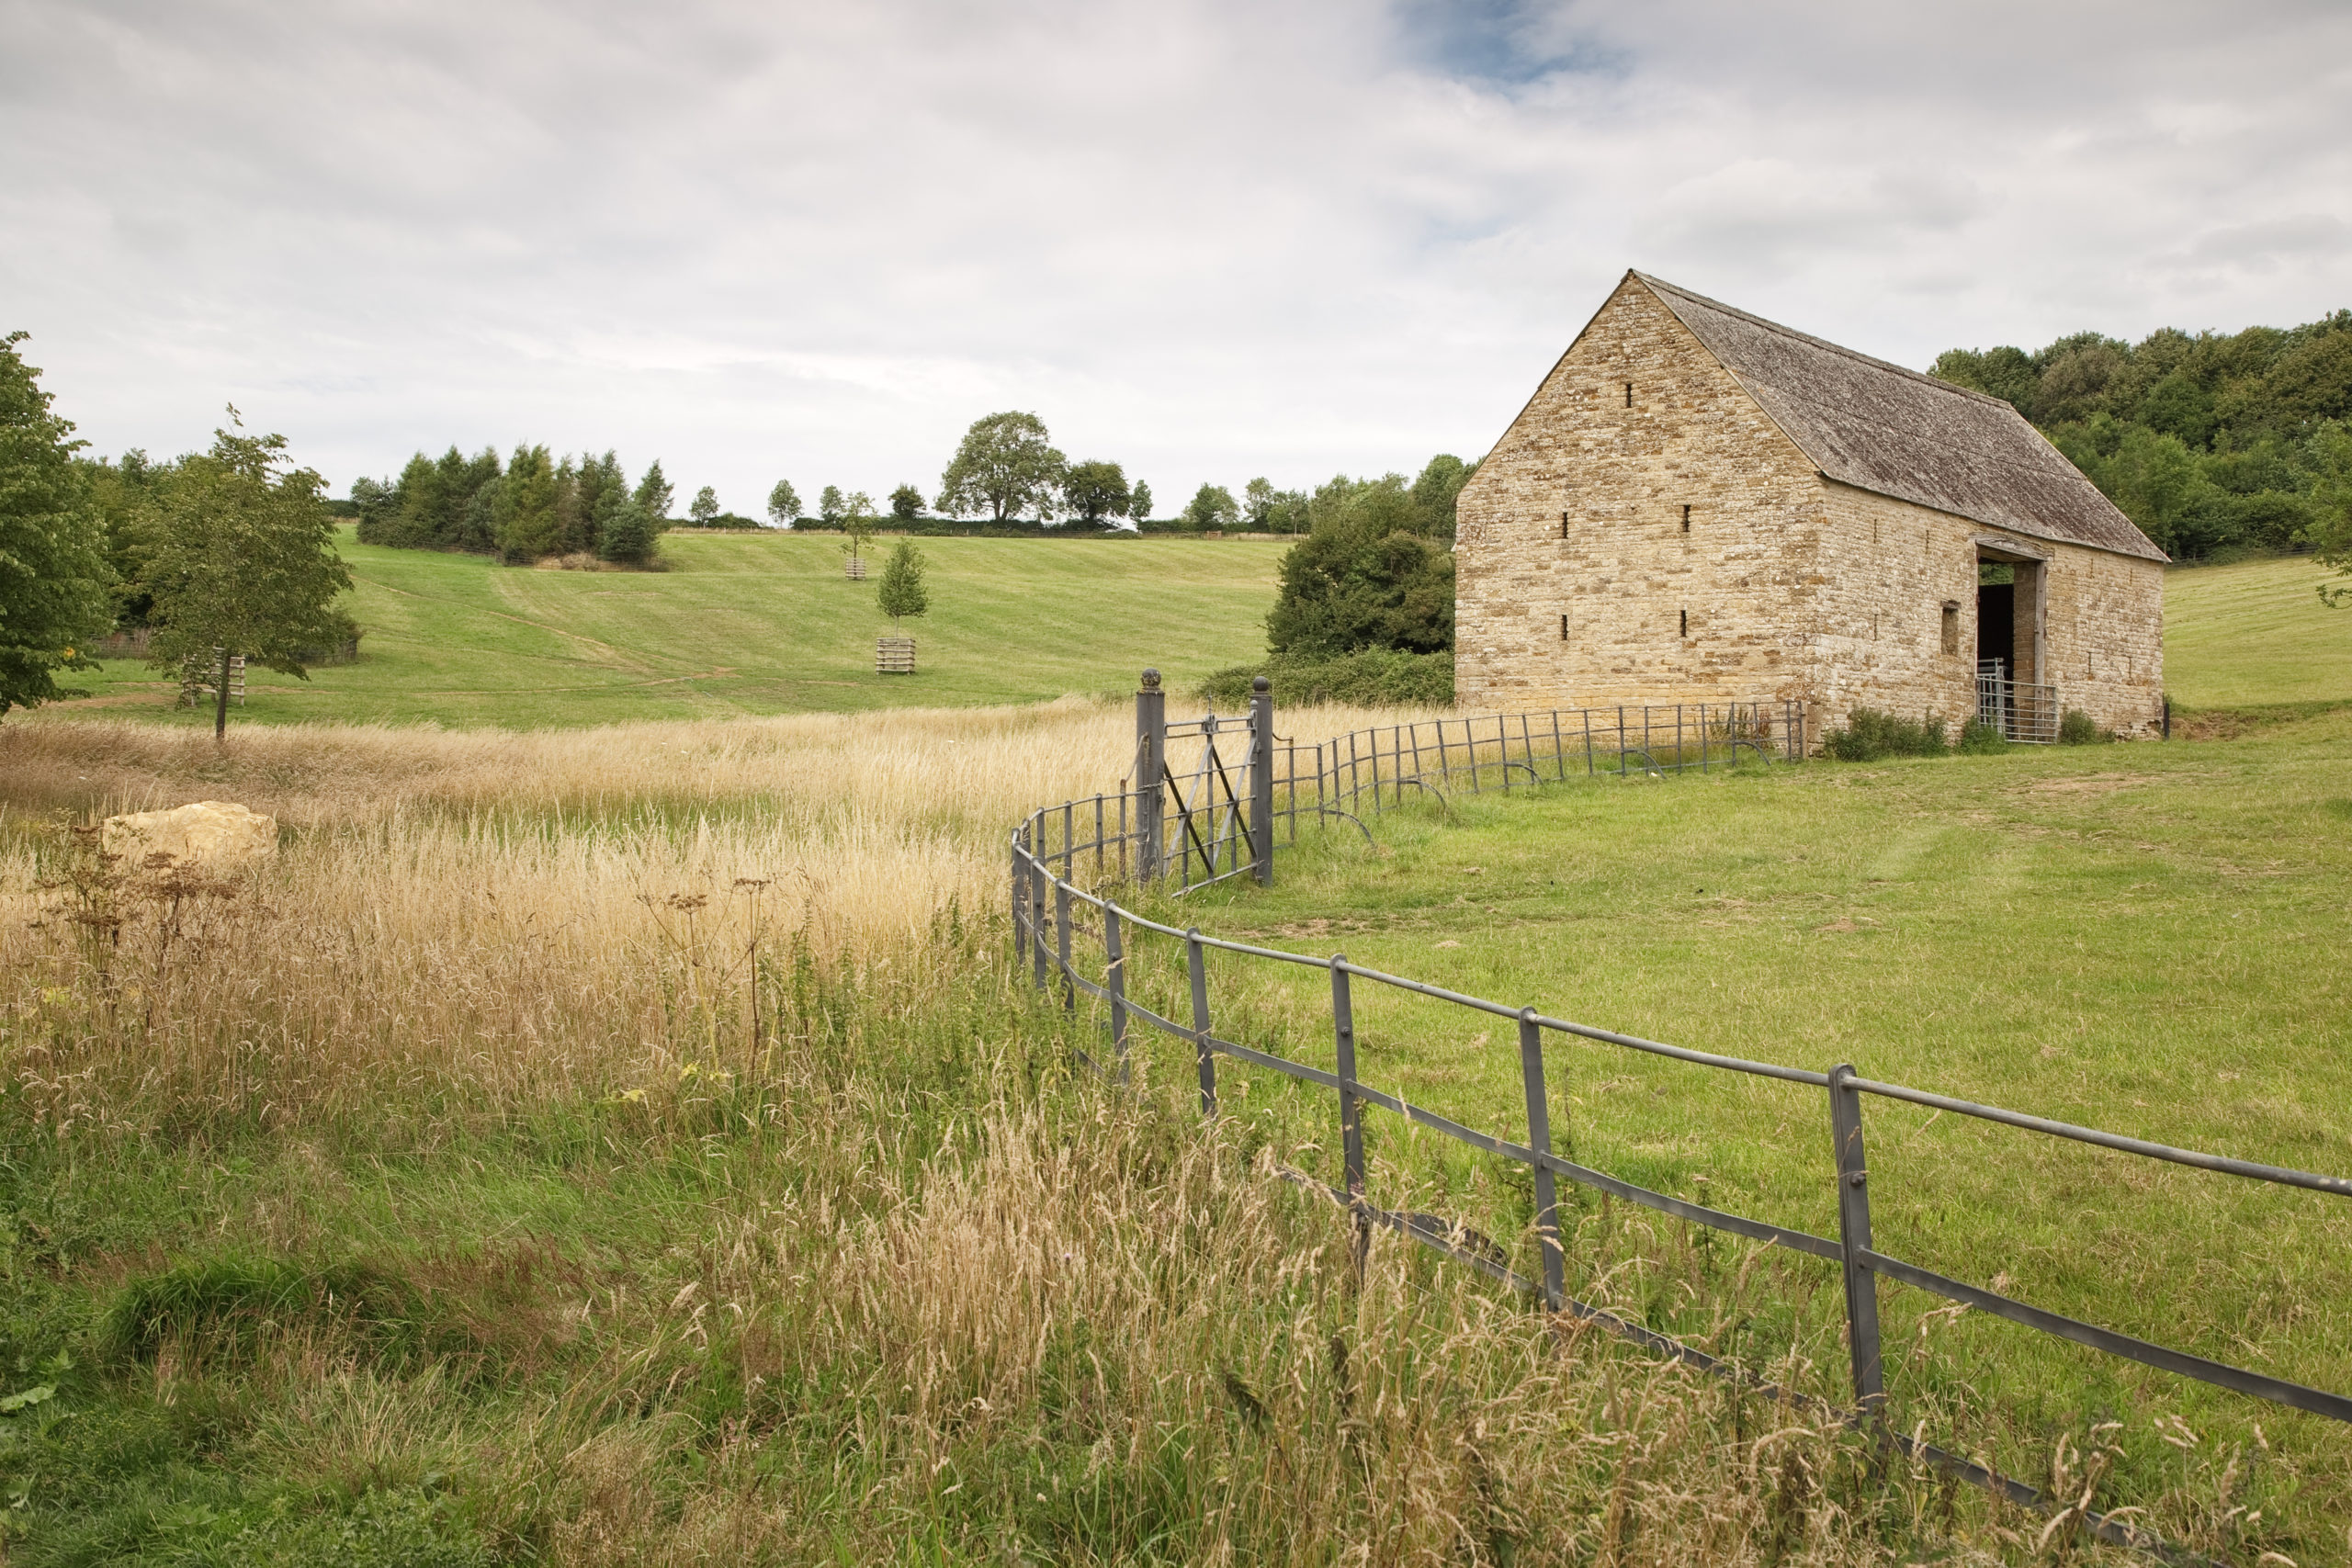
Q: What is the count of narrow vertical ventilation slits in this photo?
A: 12